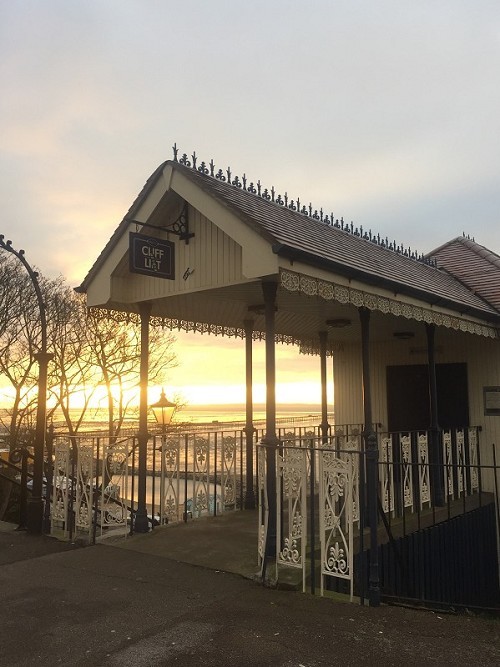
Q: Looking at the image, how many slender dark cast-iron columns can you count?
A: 6